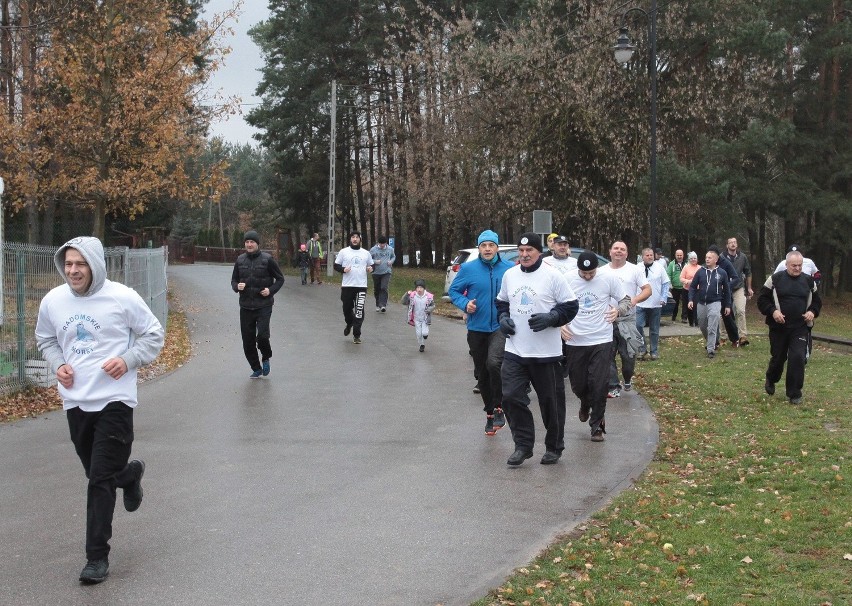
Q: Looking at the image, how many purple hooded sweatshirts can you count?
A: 0